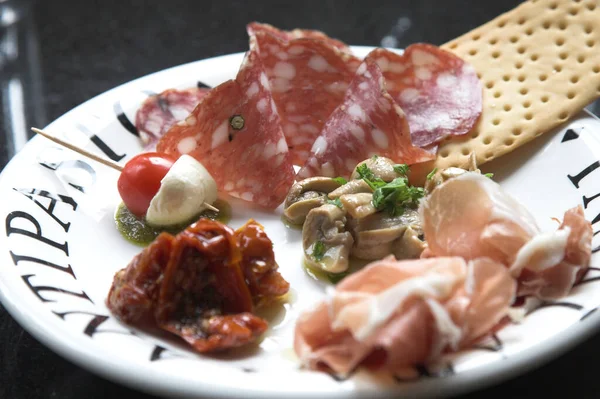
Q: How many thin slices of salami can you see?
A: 5